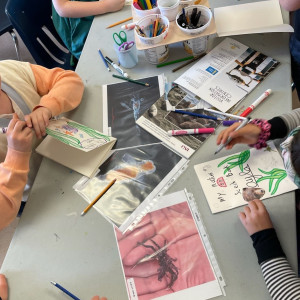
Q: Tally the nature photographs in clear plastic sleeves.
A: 3